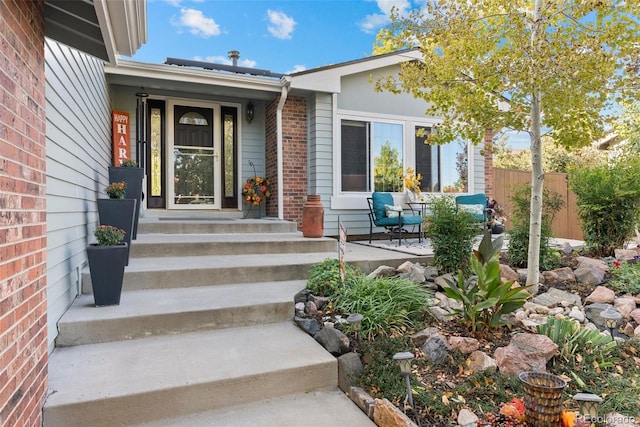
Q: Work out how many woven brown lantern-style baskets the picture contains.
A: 1